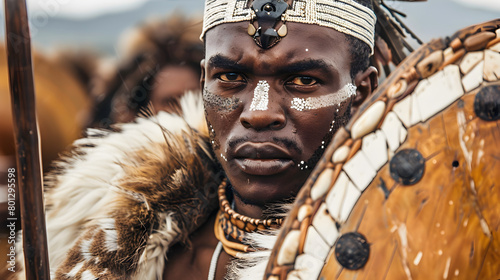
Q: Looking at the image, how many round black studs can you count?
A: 3